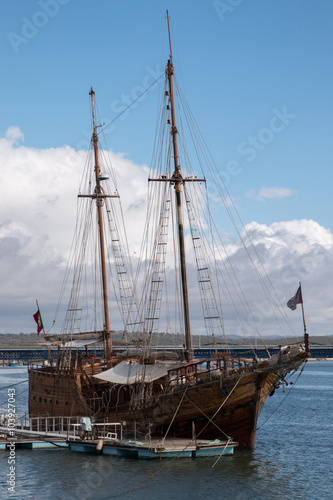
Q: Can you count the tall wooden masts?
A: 2